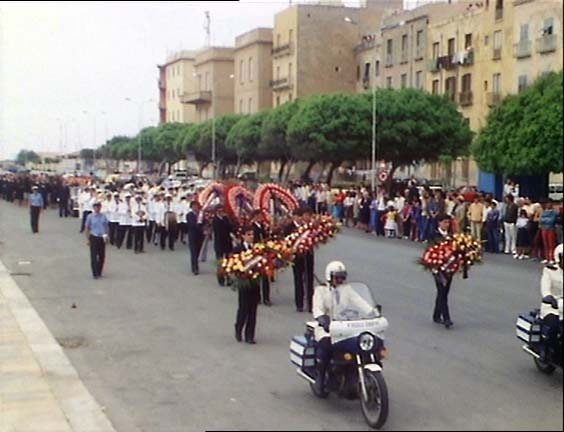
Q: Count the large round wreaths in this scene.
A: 3